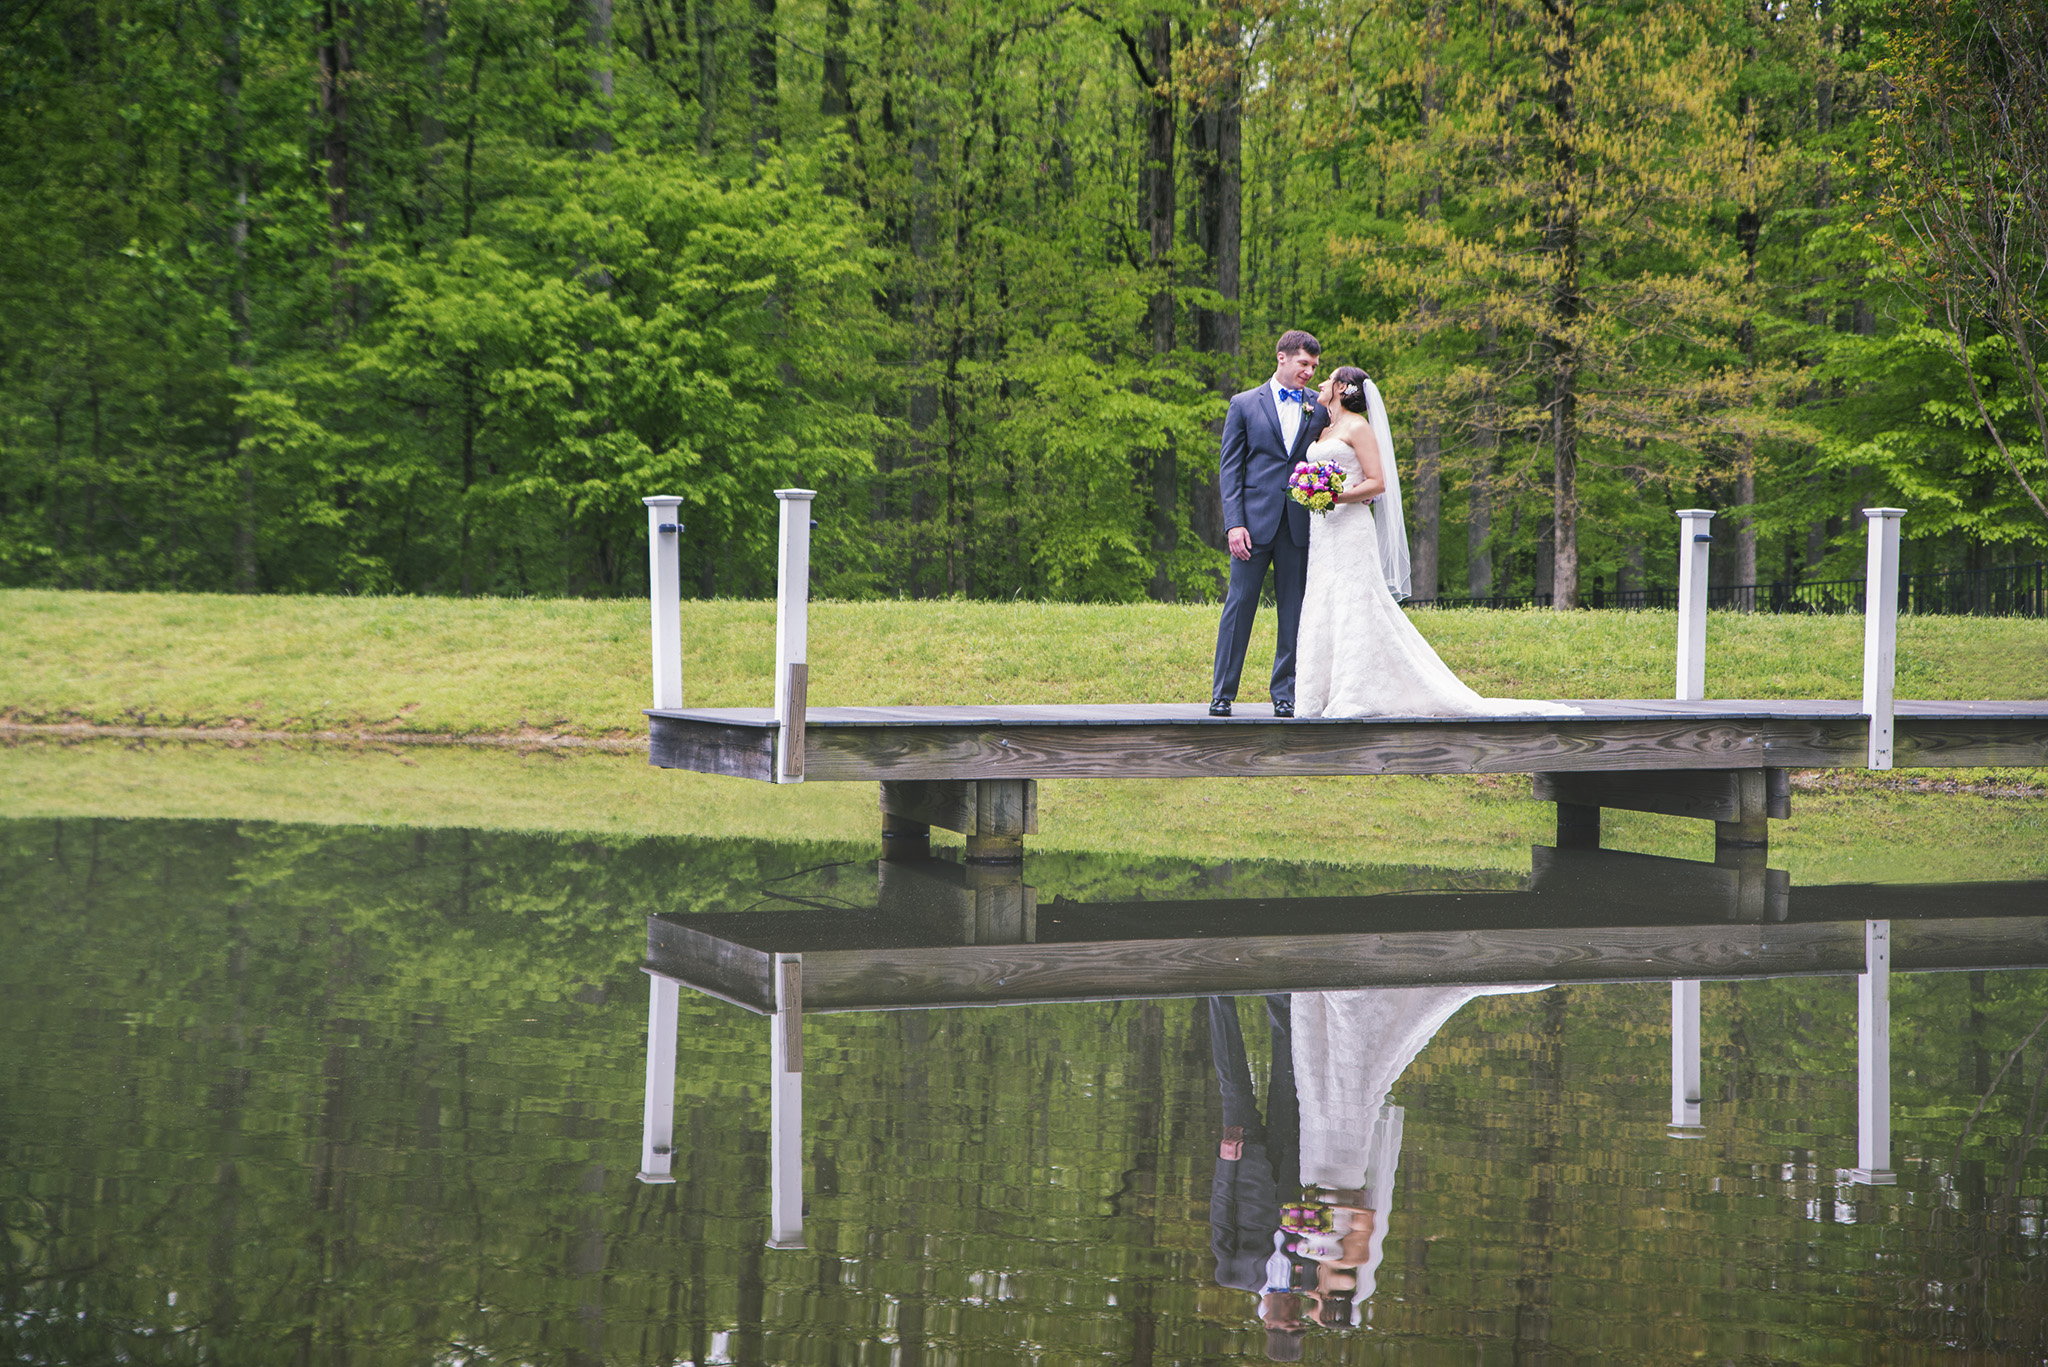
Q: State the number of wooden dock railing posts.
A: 4